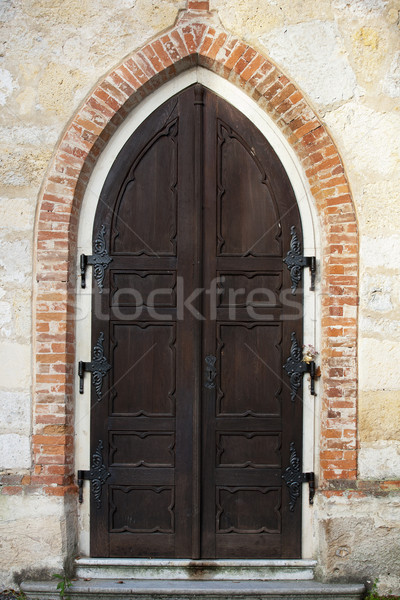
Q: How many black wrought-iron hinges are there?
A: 6